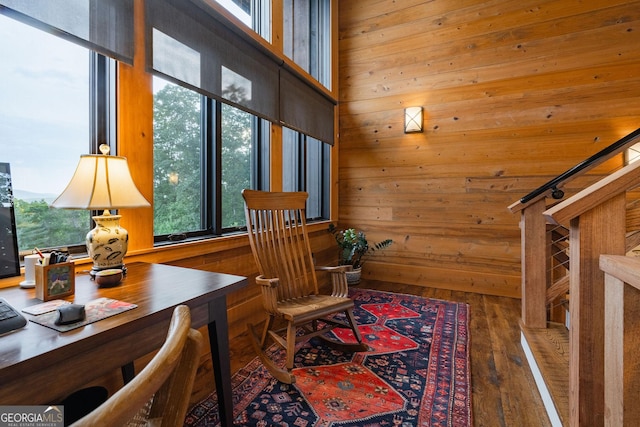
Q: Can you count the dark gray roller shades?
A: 3